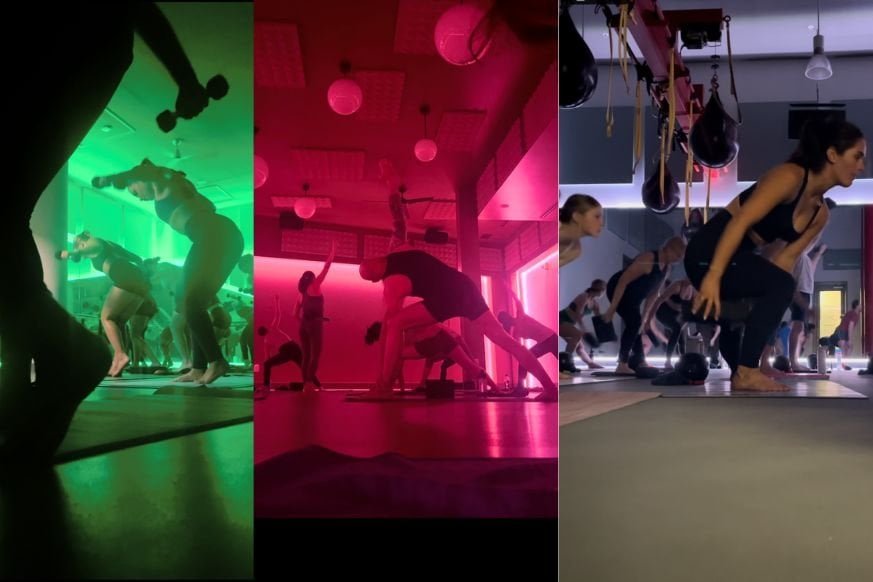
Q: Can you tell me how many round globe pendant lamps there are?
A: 5